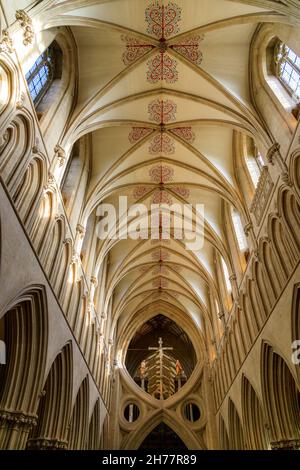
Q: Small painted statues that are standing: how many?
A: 2